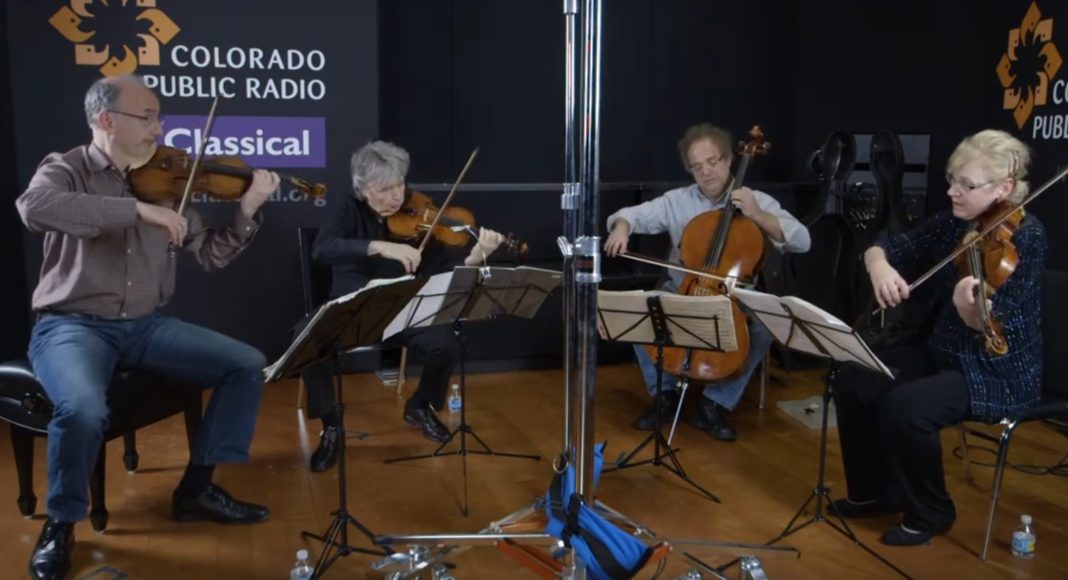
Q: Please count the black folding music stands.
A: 4